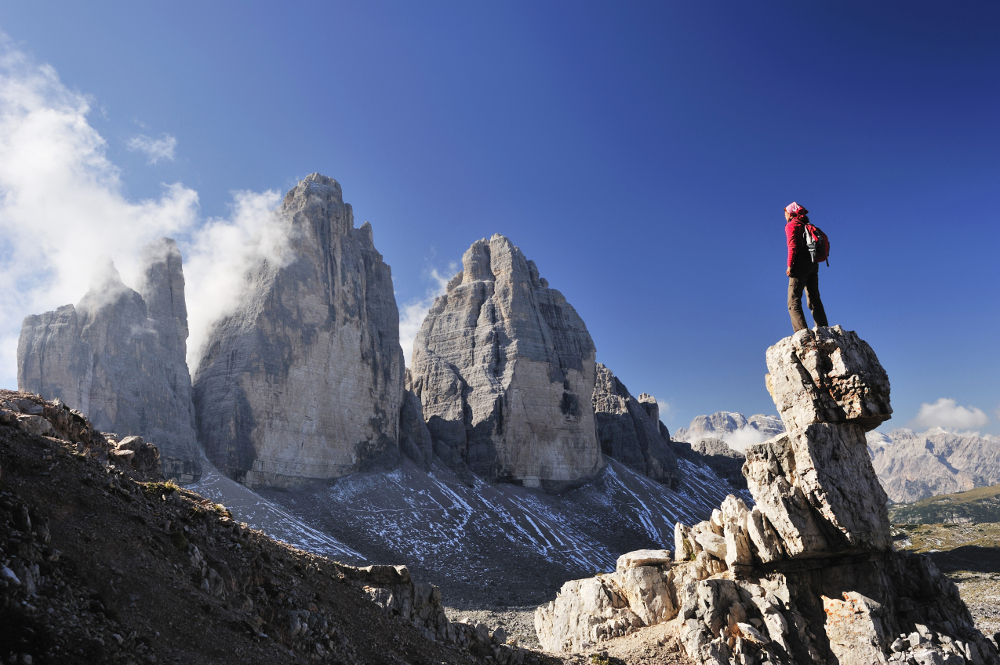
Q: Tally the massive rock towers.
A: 3